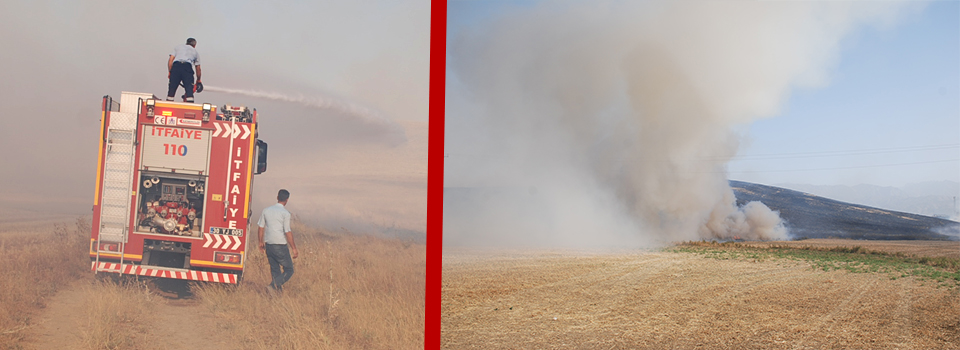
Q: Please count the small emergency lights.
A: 2